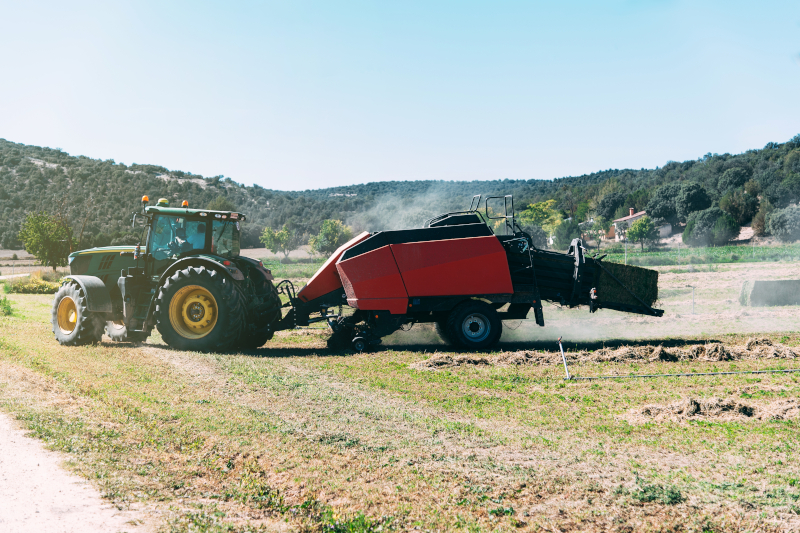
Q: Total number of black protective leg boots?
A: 0